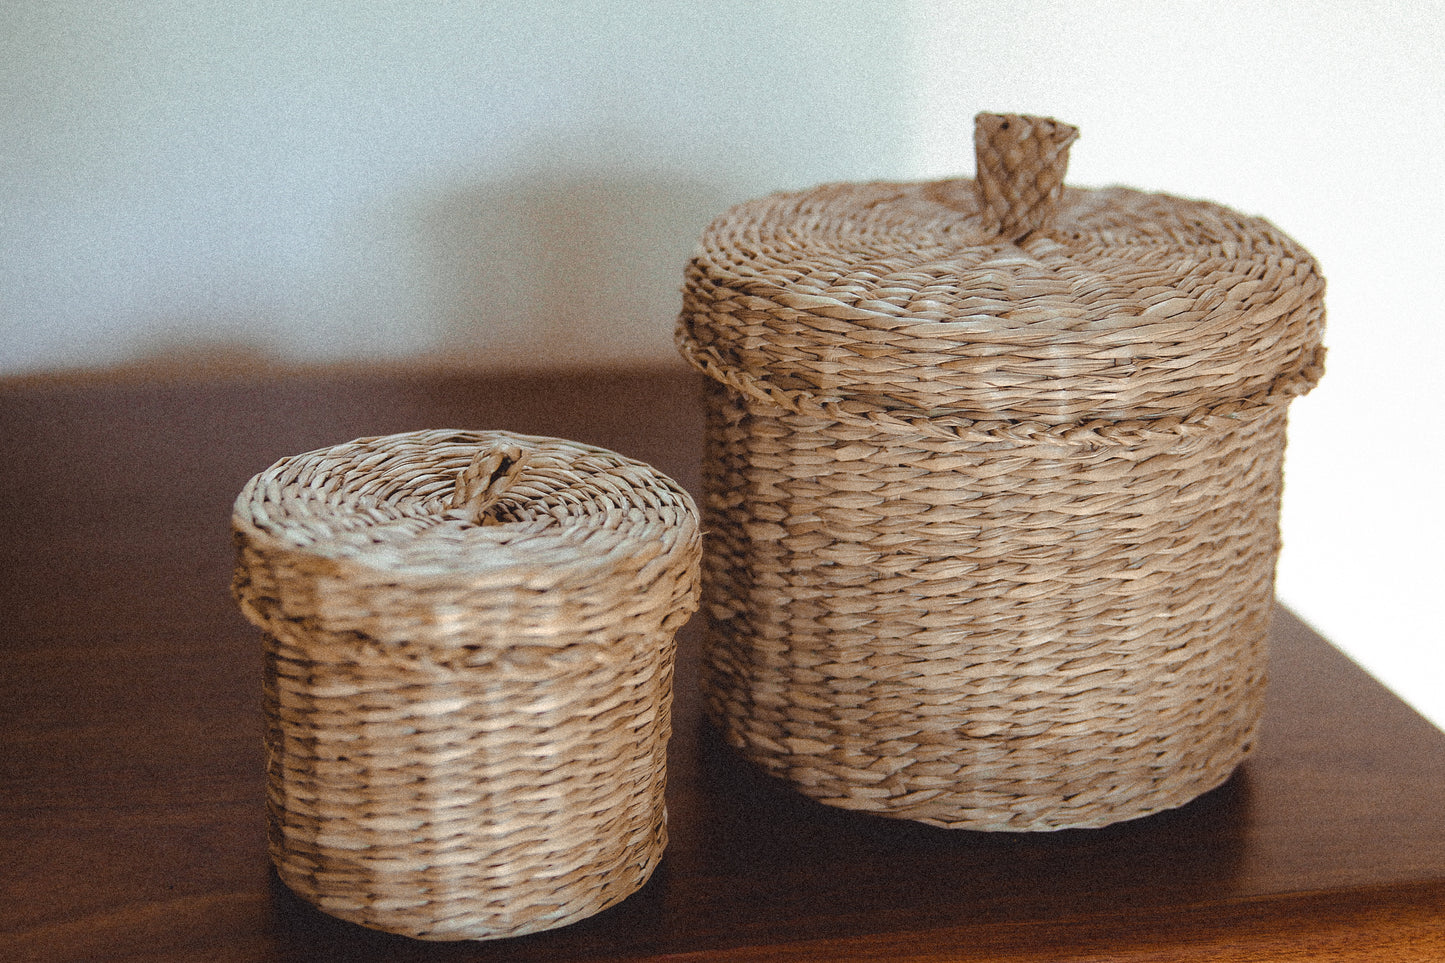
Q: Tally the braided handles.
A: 2